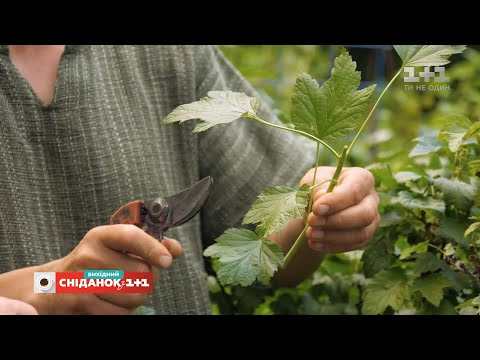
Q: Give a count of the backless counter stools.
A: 0